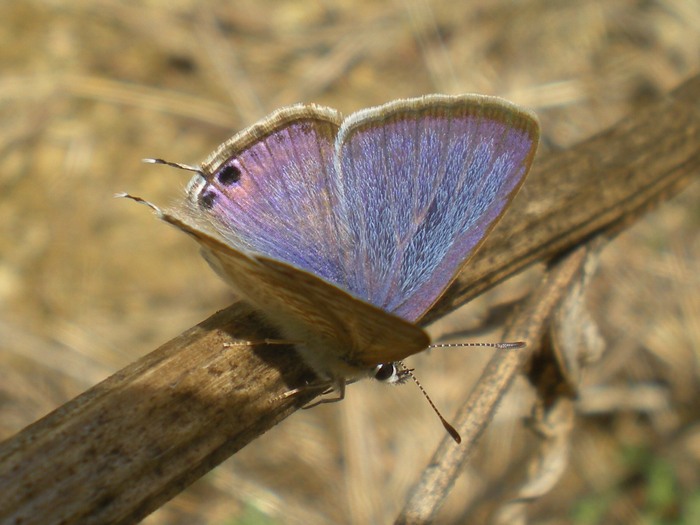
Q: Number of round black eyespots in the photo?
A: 2